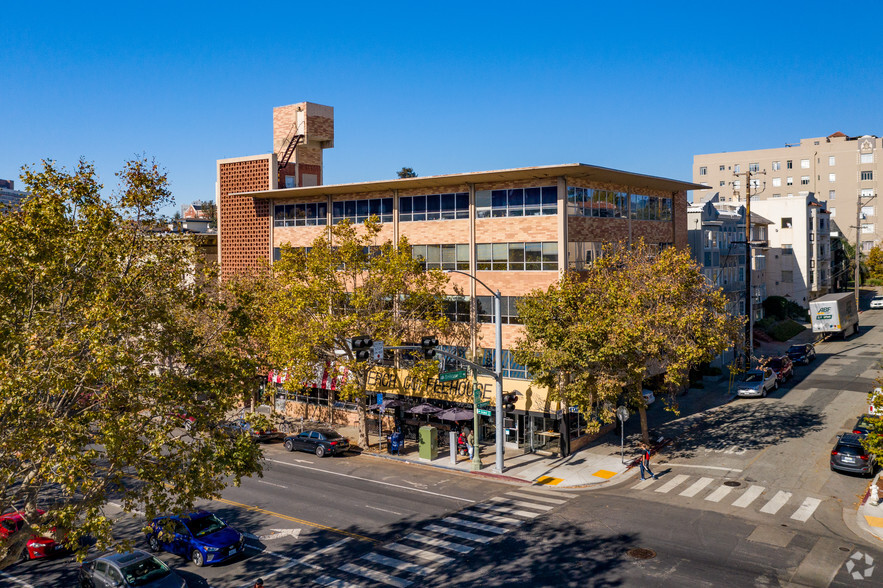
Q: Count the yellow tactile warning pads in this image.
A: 3